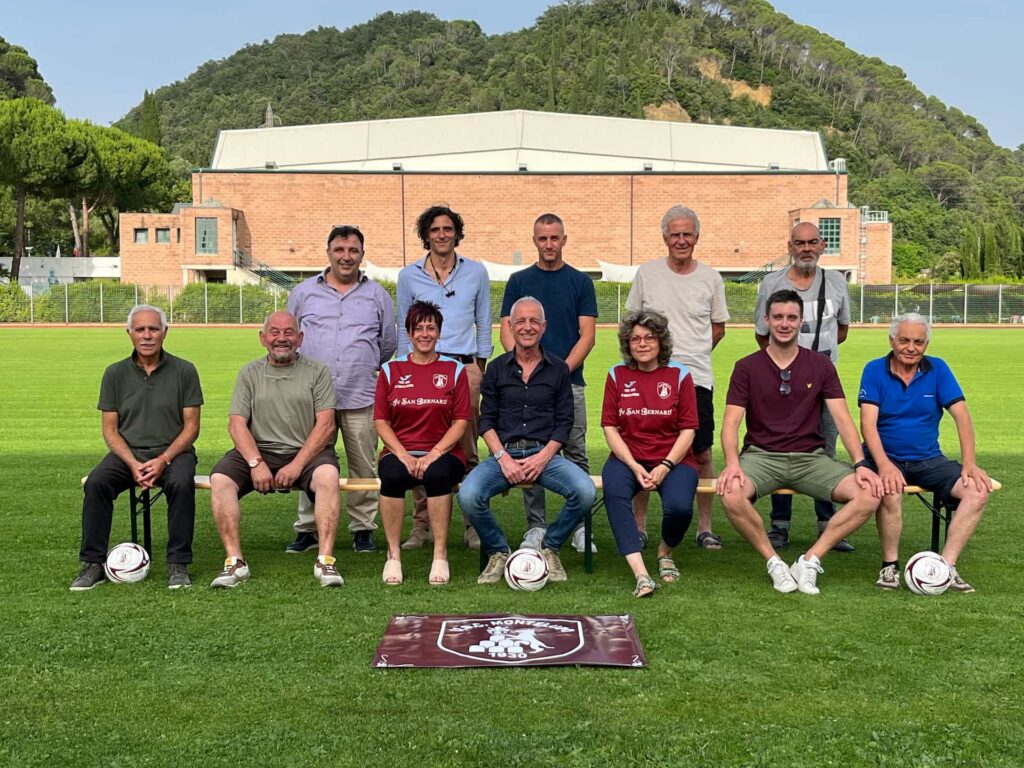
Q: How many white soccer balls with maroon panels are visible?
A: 3